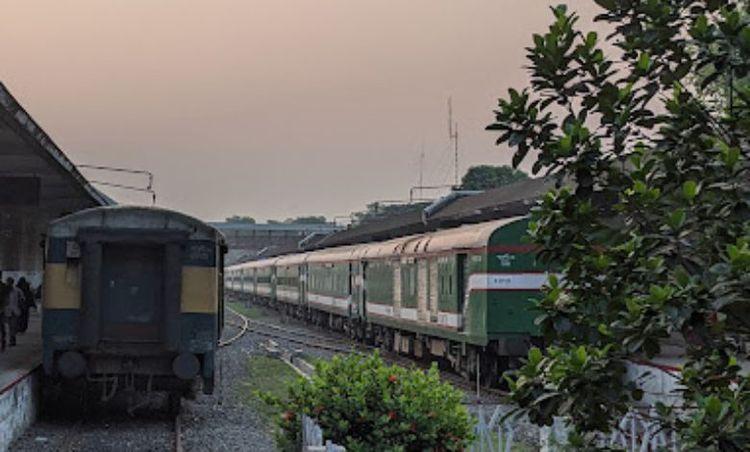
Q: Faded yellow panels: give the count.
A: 2